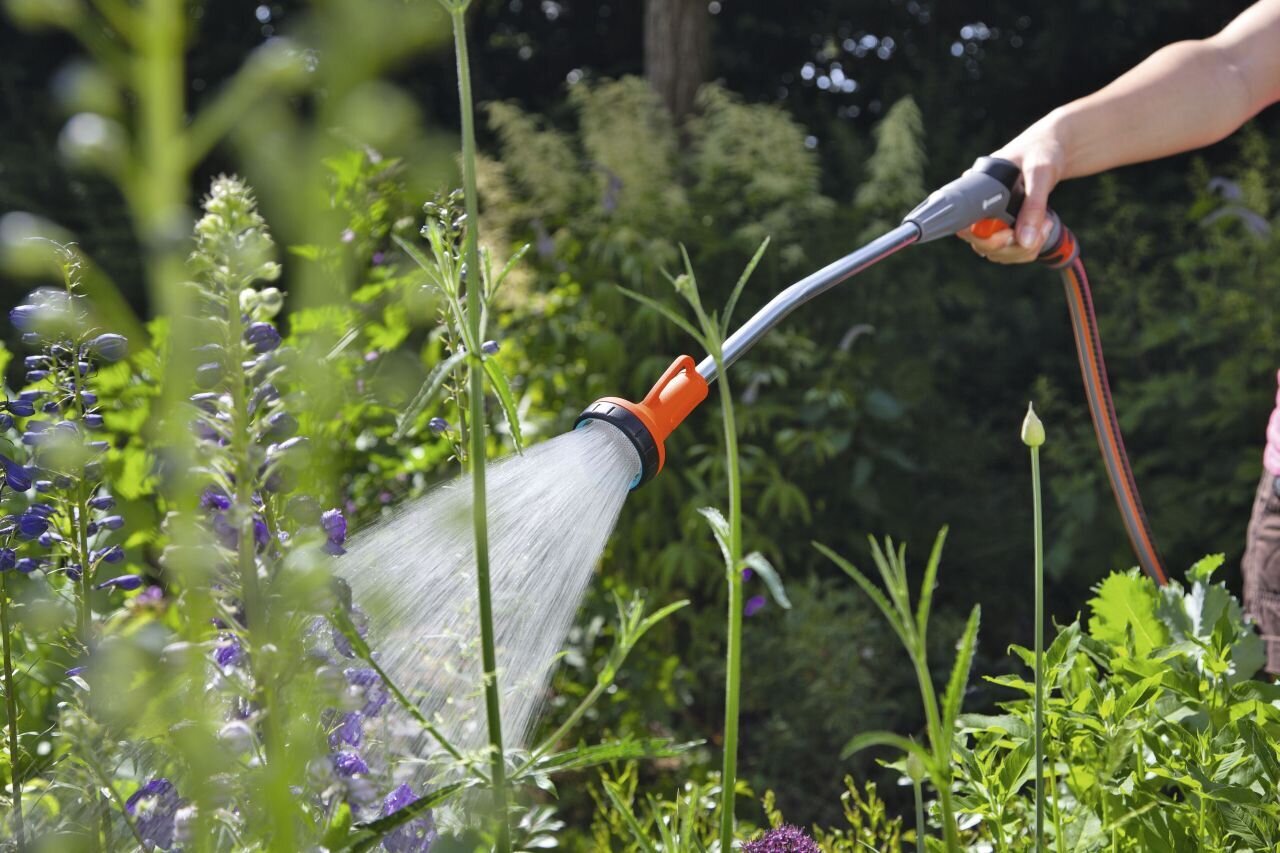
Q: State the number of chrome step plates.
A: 0